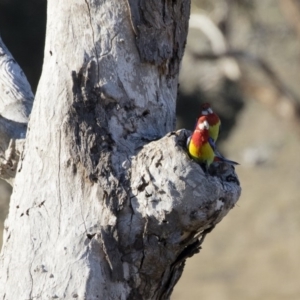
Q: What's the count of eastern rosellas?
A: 2